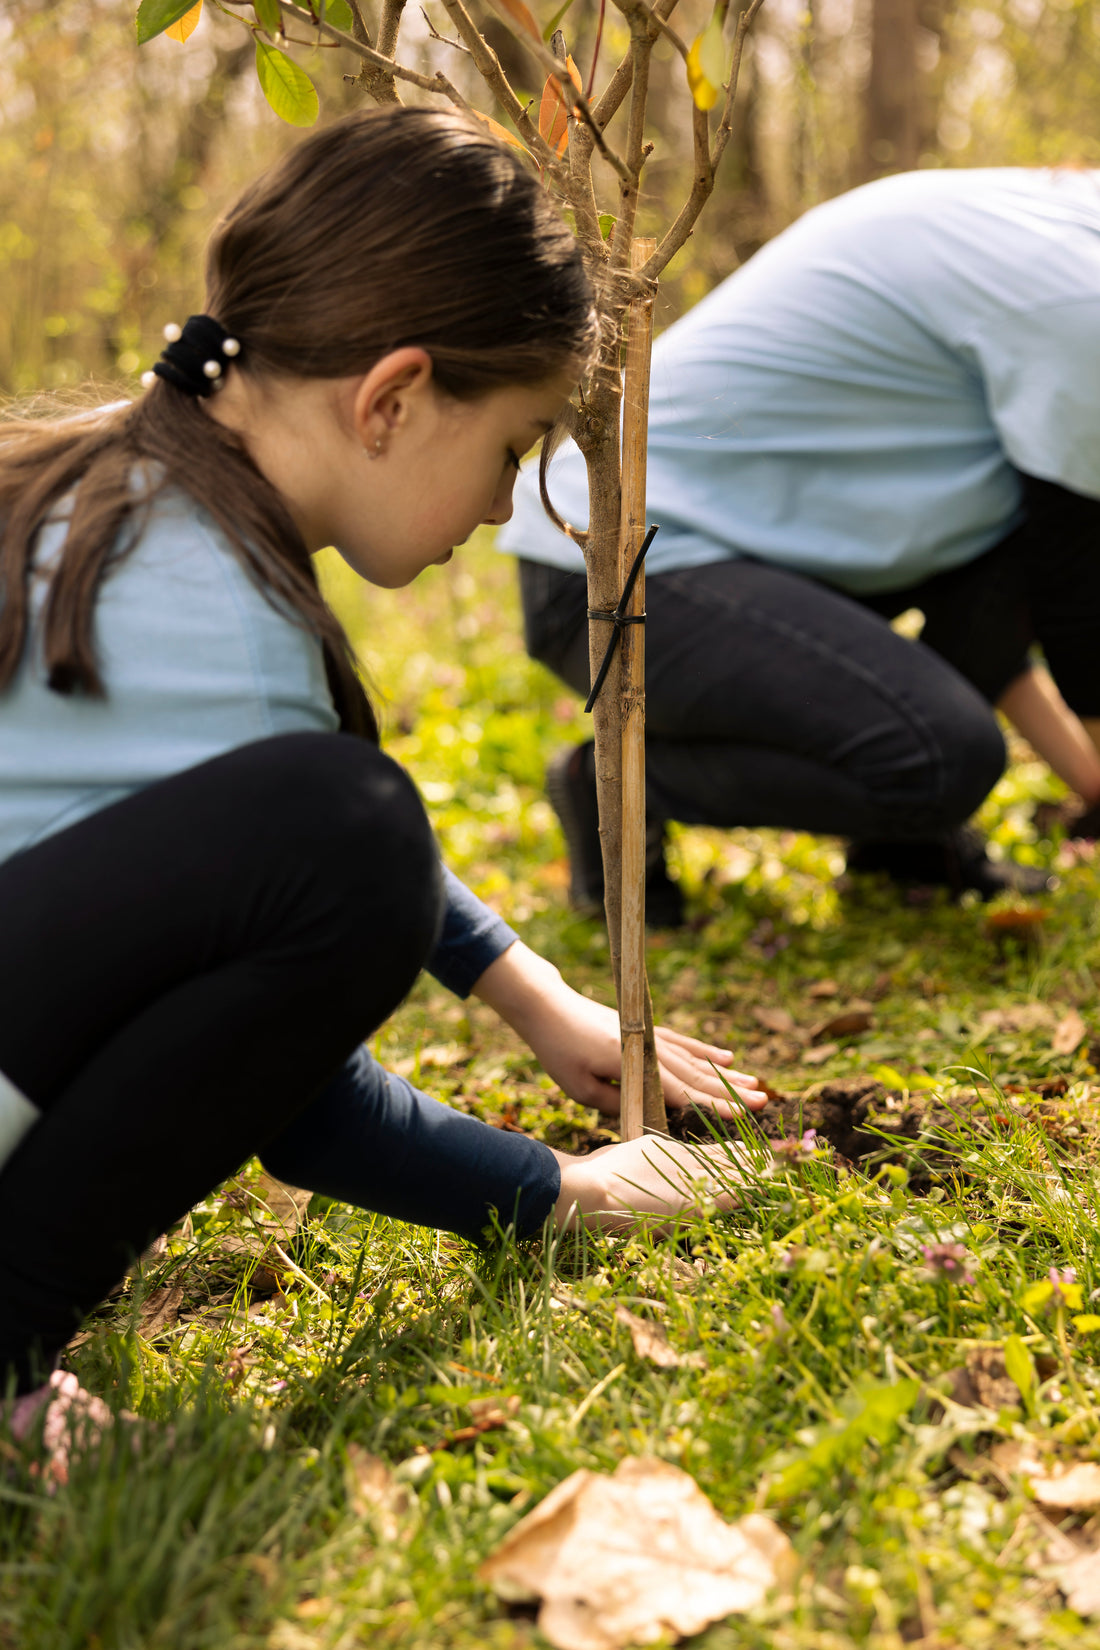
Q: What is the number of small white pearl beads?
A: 4